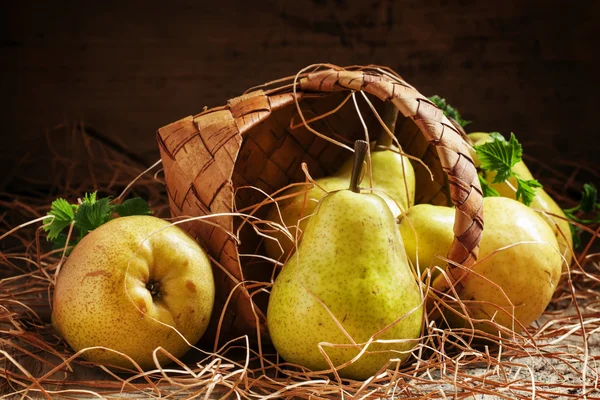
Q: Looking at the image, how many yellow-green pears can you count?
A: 6